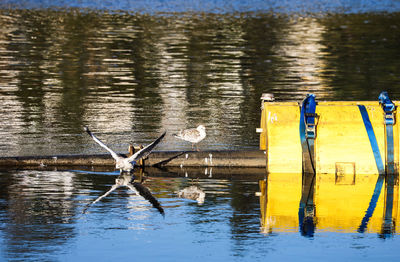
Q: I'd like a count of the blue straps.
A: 3